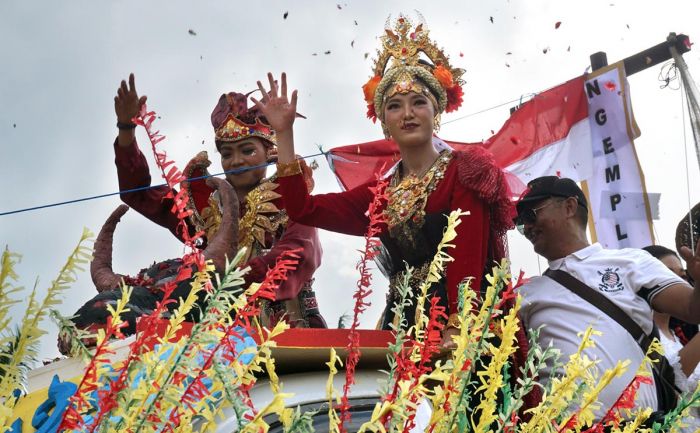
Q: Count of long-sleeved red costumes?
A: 2